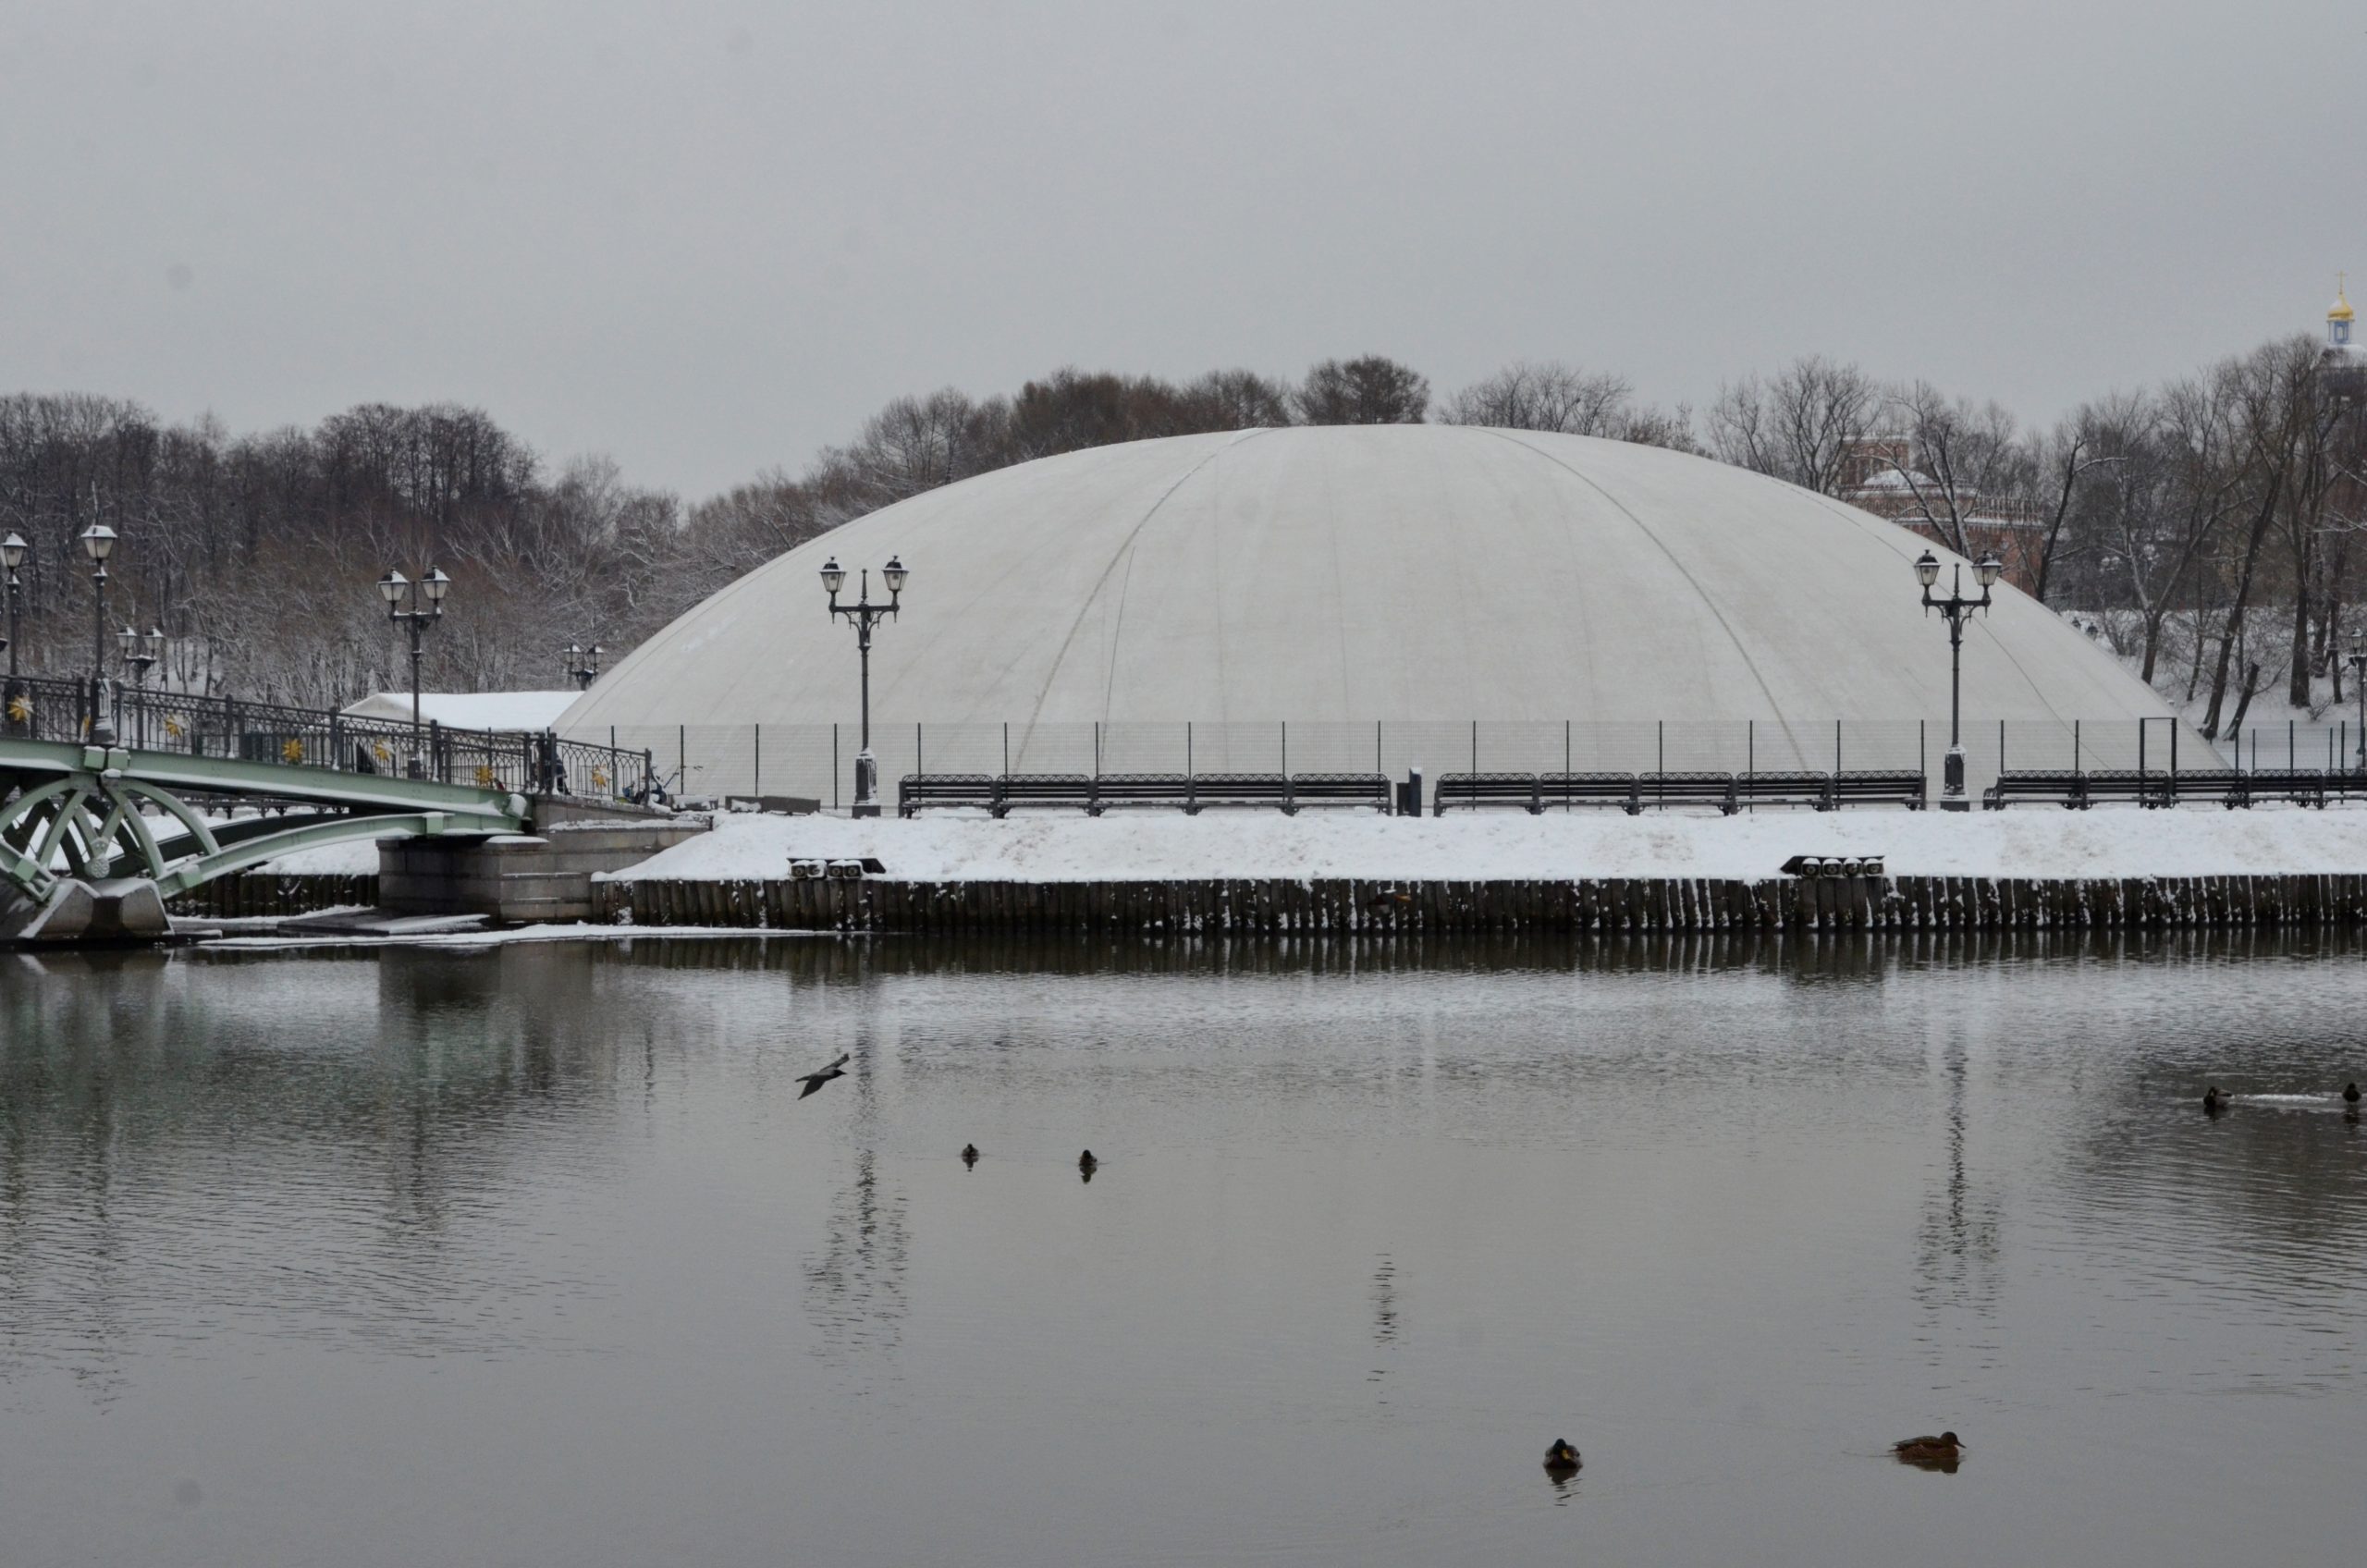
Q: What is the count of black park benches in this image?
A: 15